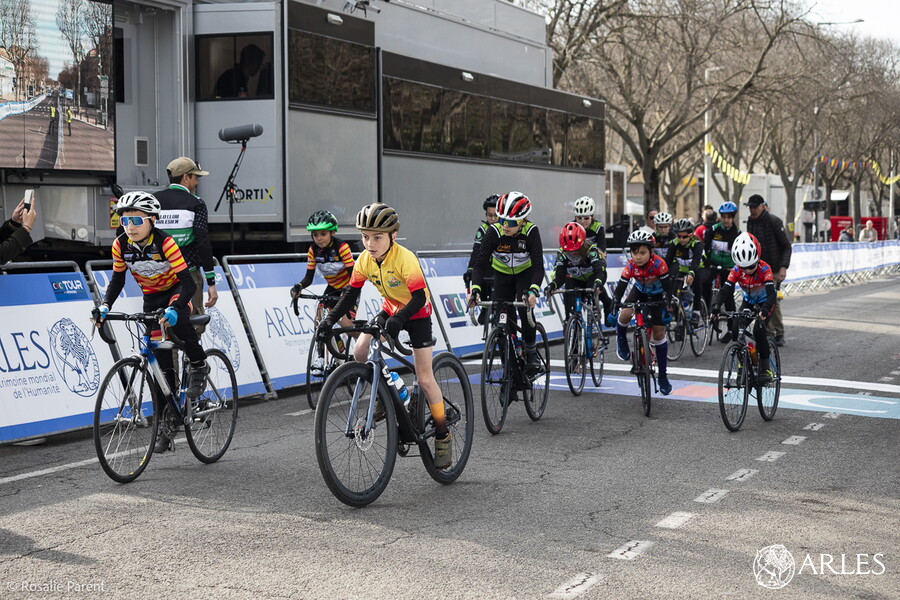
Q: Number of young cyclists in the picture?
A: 12